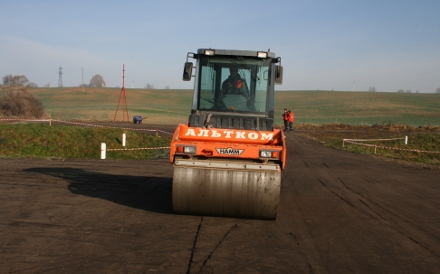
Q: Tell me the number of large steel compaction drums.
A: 1